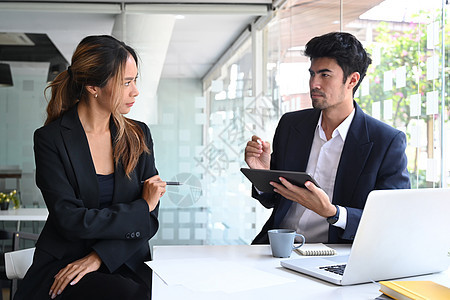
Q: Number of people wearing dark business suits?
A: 2